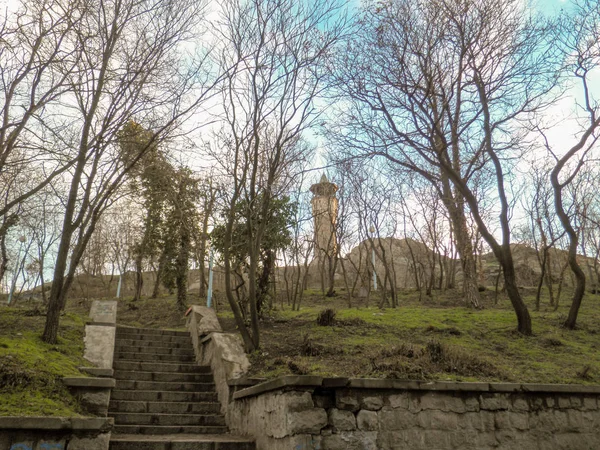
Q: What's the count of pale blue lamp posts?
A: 4